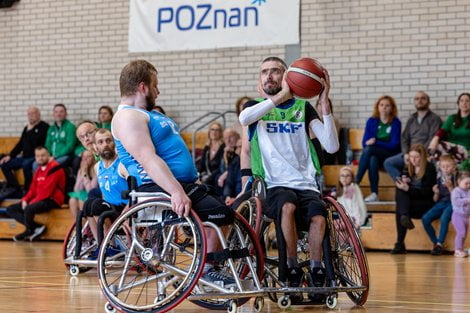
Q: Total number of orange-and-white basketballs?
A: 1